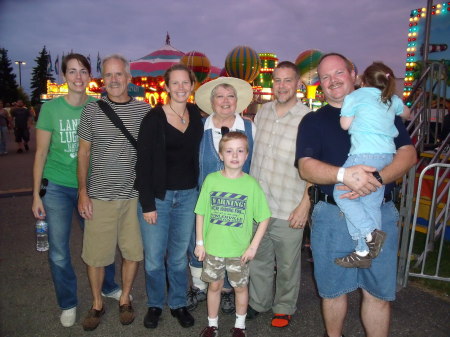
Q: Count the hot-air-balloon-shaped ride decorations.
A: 3